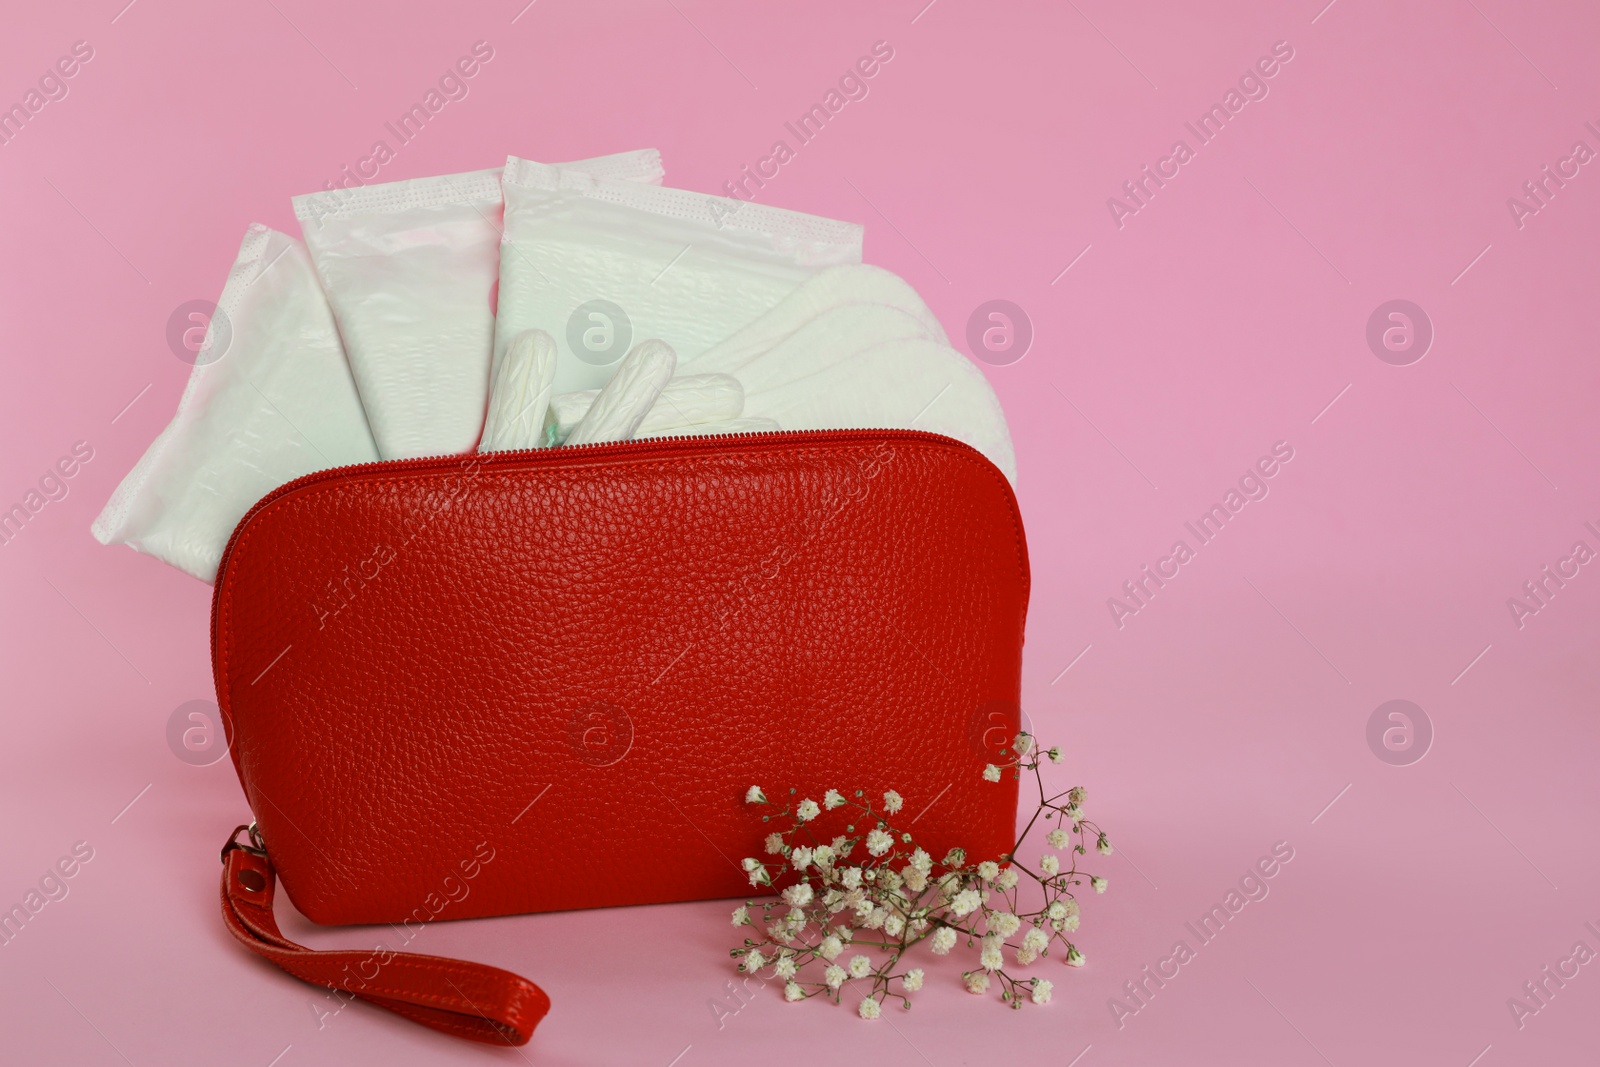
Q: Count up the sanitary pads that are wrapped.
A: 3